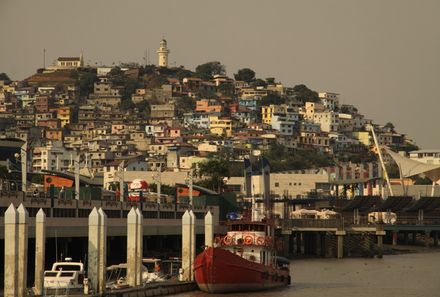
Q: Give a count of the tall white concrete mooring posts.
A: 10